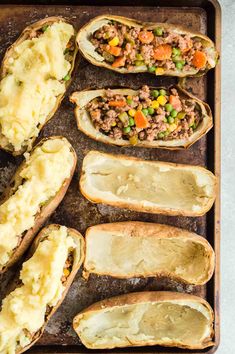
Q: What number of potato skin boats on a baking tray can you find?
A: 8